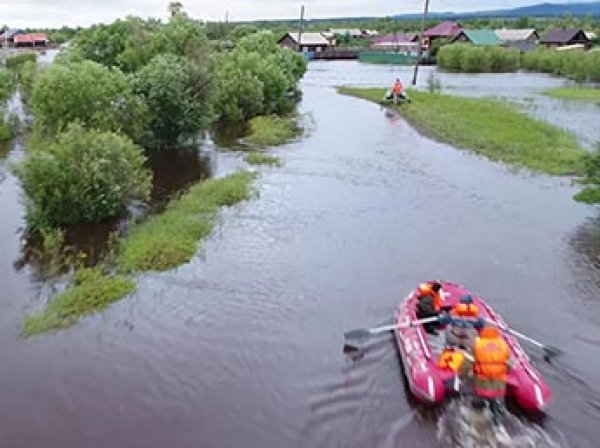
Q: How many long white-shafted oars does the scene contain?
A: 2